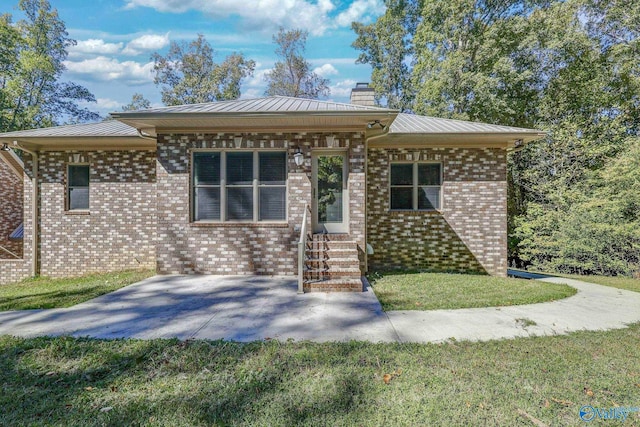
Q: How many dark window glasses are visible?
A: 12